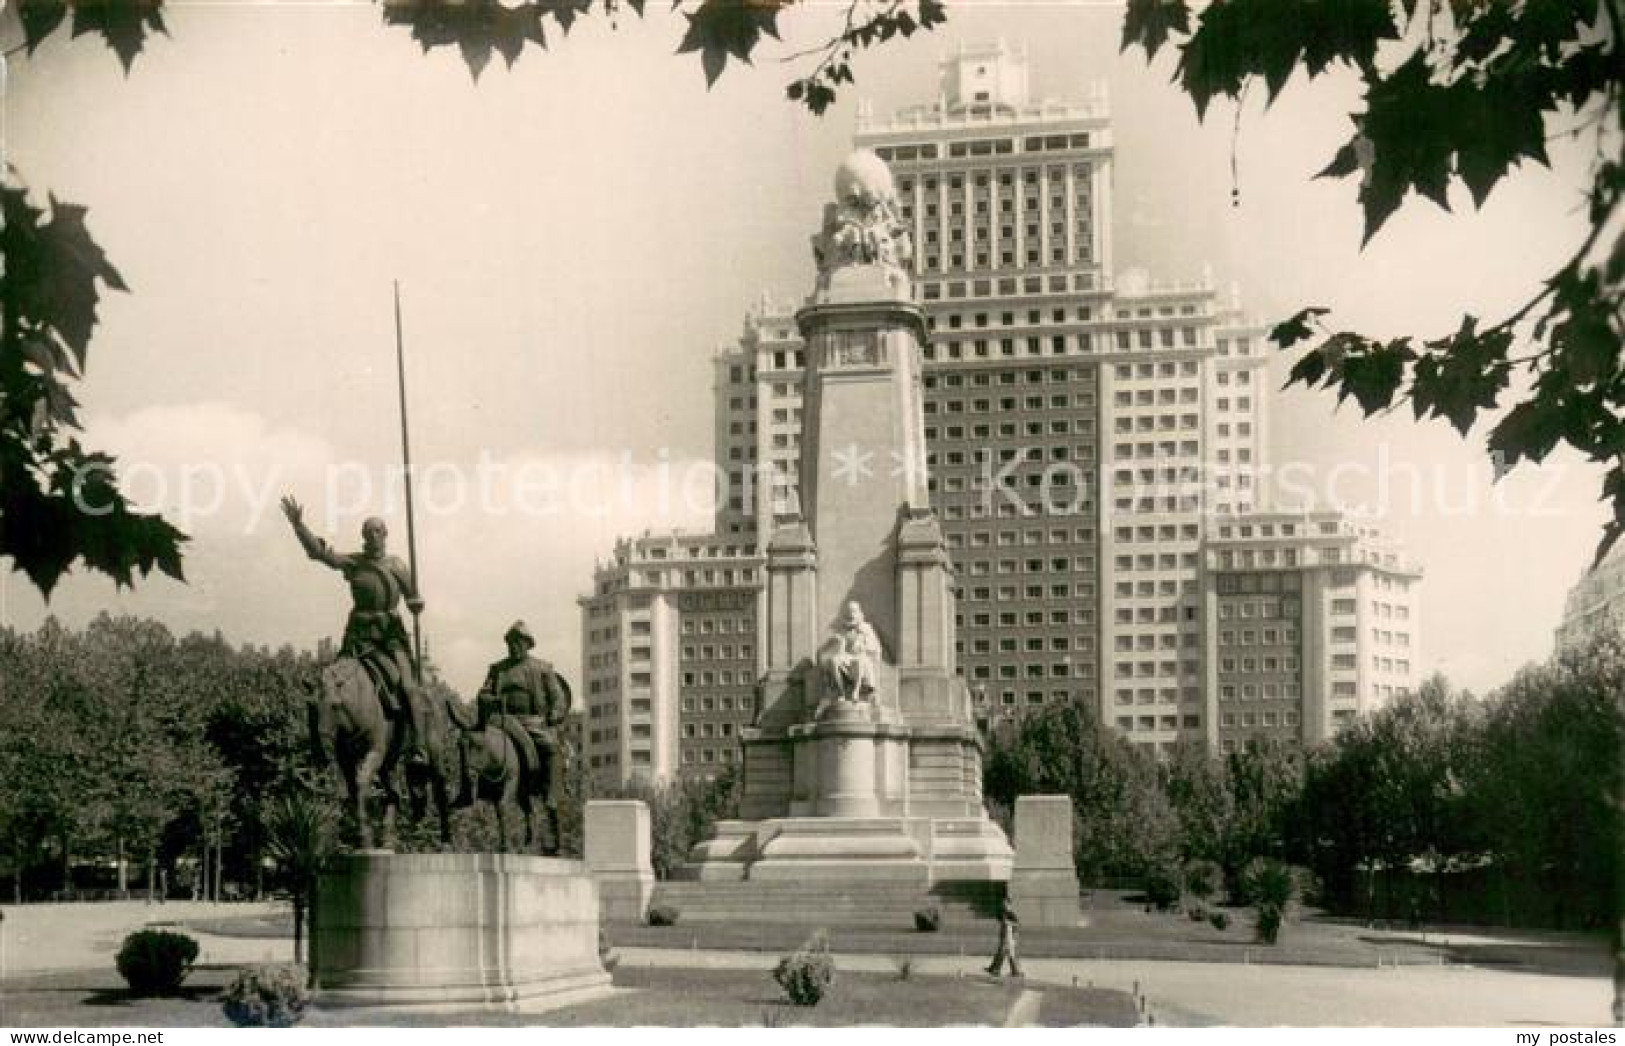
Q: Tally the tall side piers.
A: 2